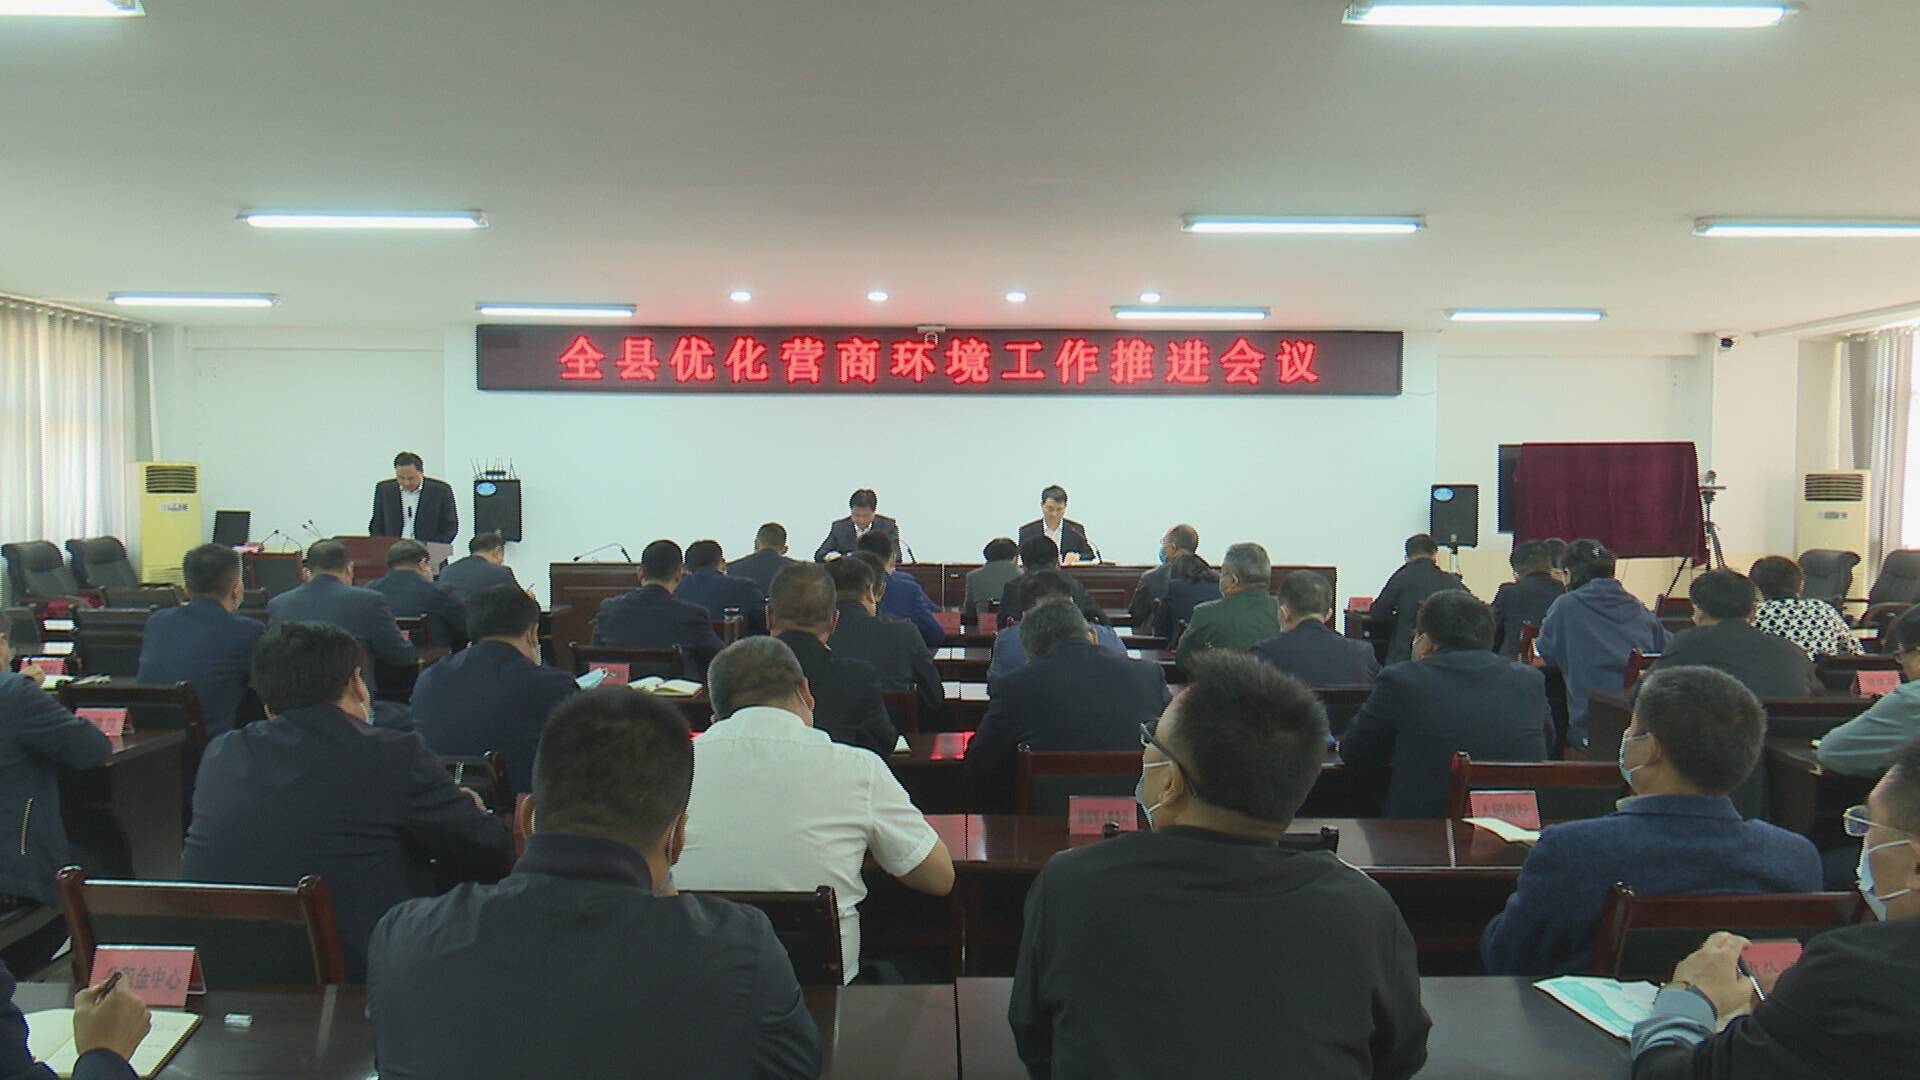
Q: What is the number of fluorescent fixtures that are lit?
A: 9